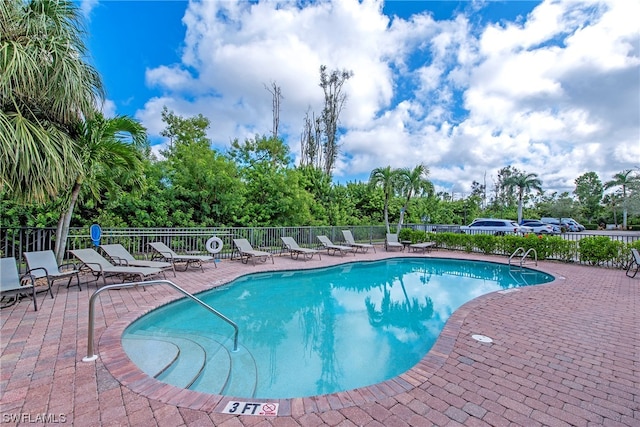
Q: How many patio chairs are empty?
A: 12